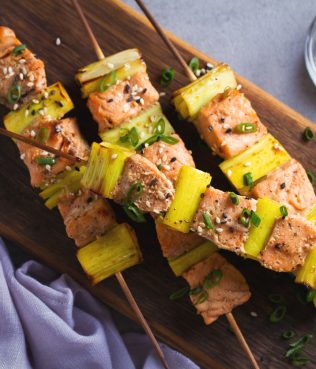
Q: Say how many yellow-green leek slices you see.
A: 13